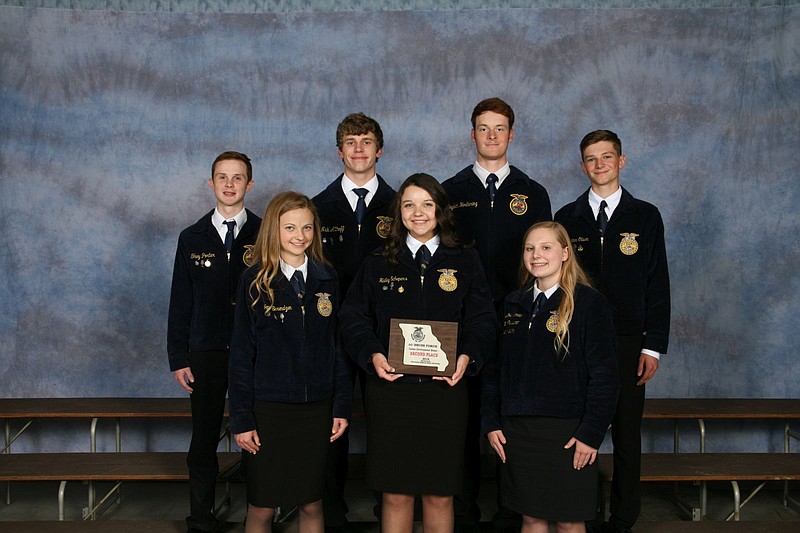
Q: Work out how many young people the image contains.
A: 7